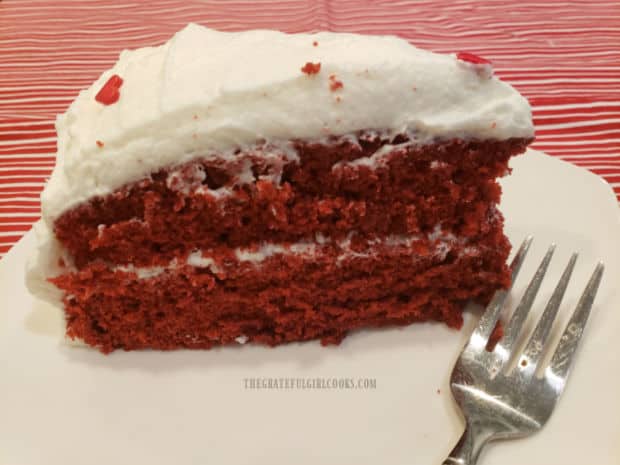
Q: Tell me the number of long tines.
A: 4